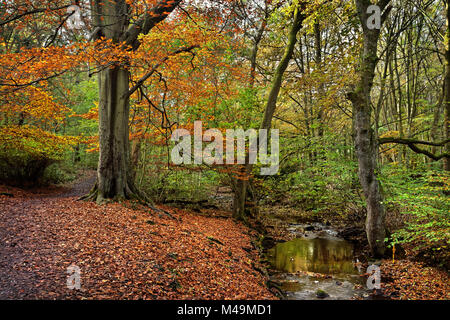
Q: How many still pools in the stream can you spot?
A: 1